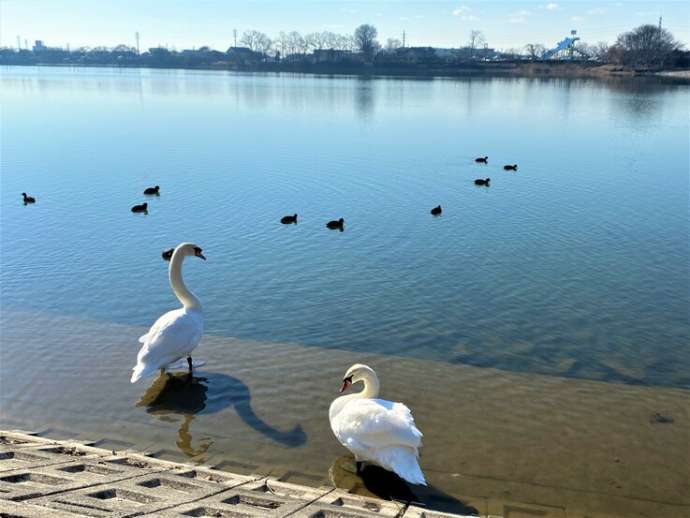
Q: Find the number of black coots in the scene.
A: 10